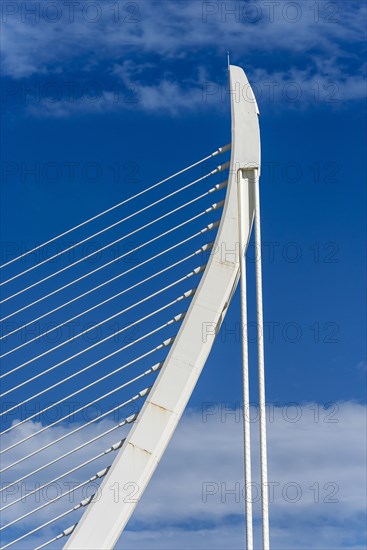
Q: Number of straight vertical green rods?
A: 0